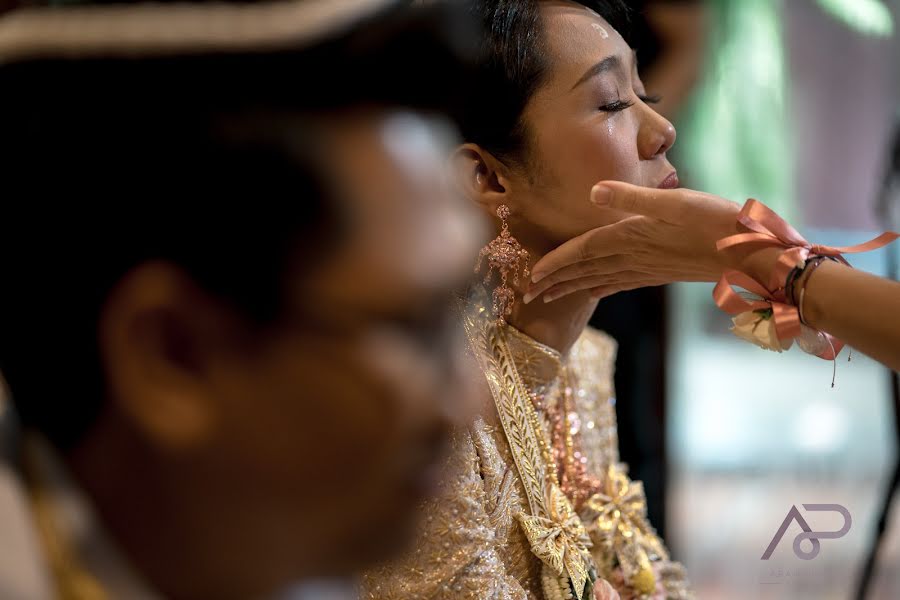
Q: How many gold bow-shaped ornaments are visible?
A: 2